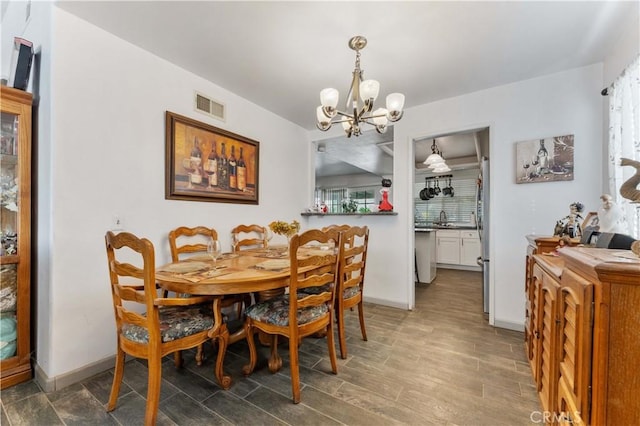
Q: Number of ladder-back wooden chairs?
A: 6